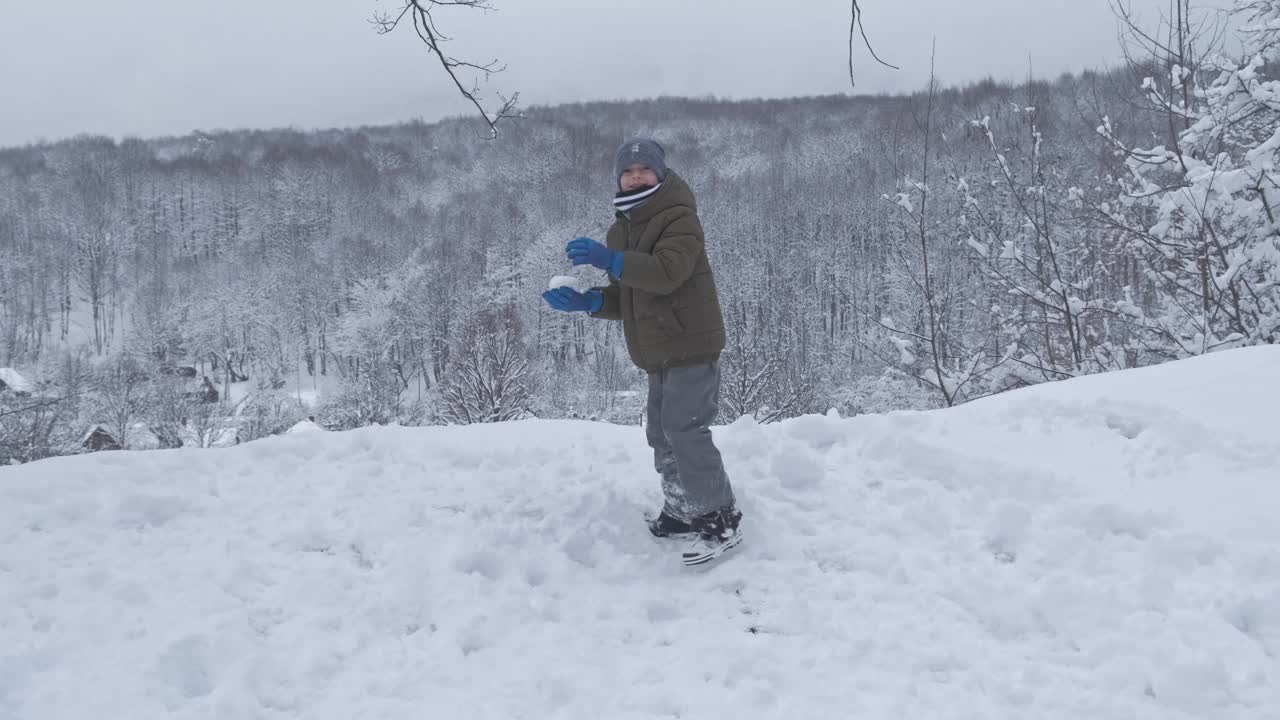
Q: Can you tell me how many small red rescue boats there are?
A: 0